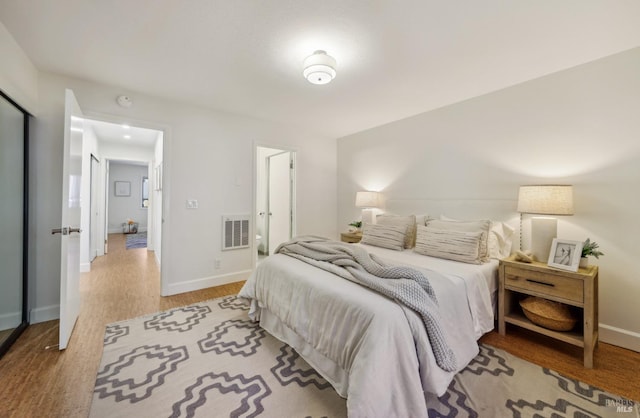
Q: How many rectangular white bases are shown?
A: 2